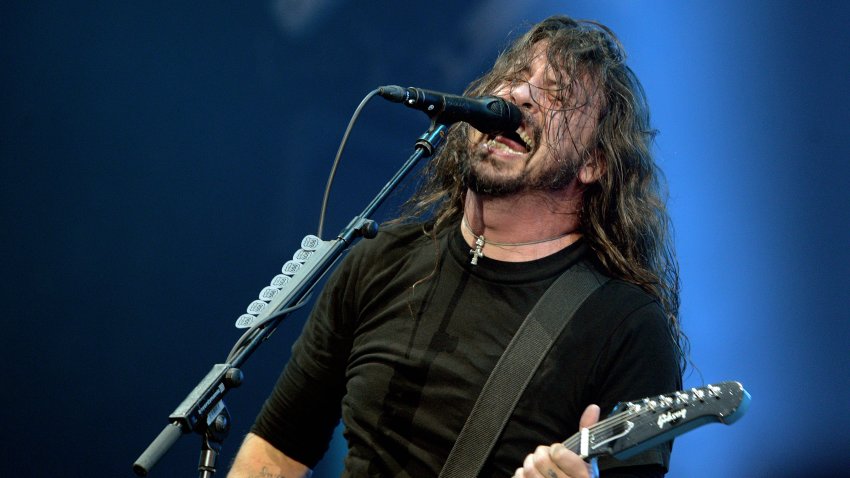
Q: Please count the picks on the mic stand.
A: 7